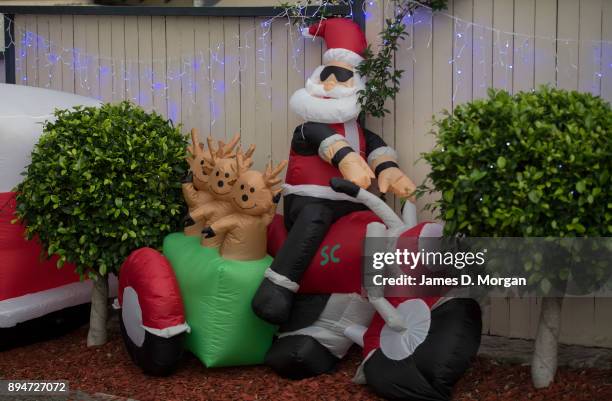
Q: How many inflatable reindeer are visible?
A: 3